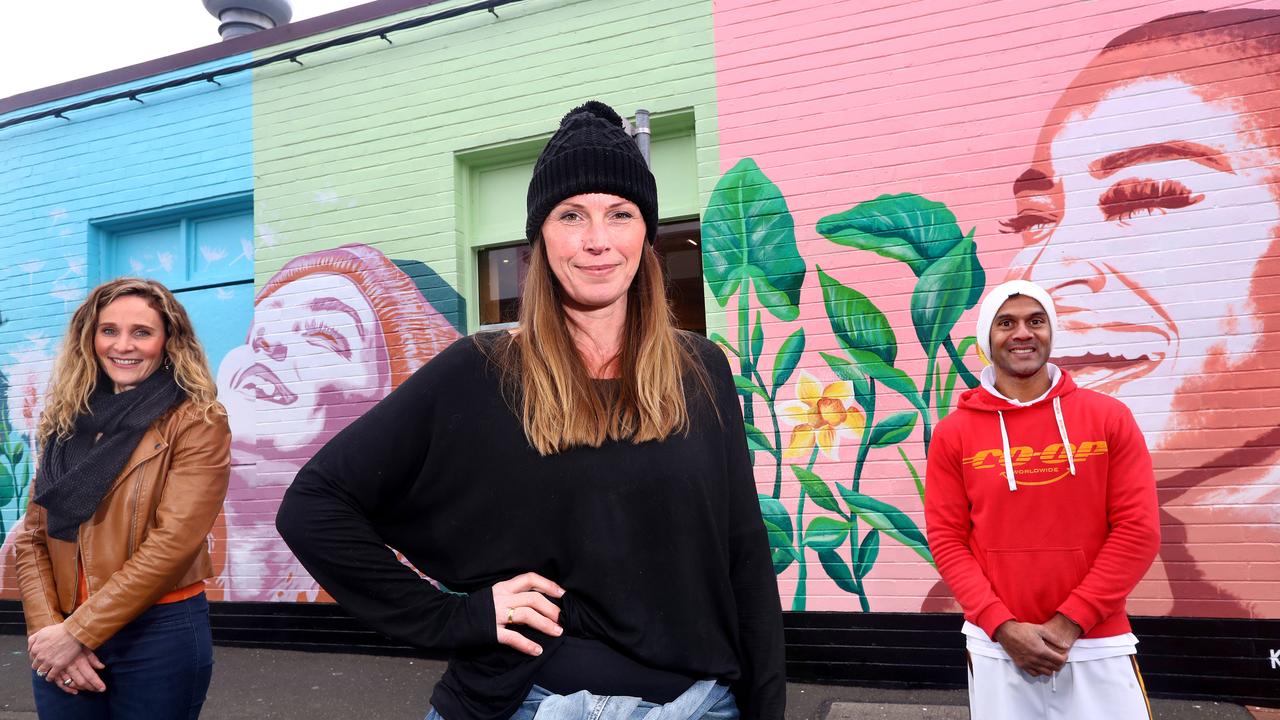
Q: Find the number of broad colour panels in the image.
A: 3